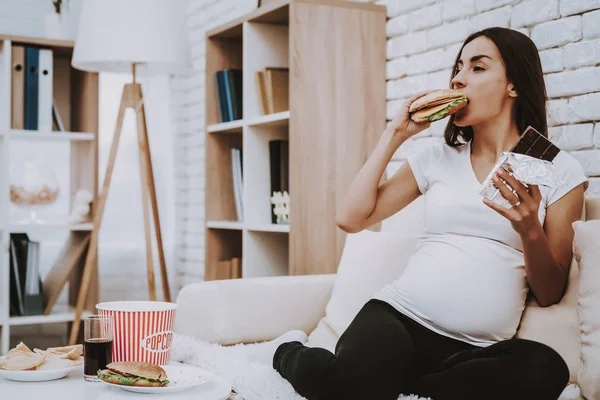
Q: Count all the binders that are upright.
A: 3